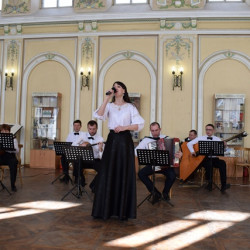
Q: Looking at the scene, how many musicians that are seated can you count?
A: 6